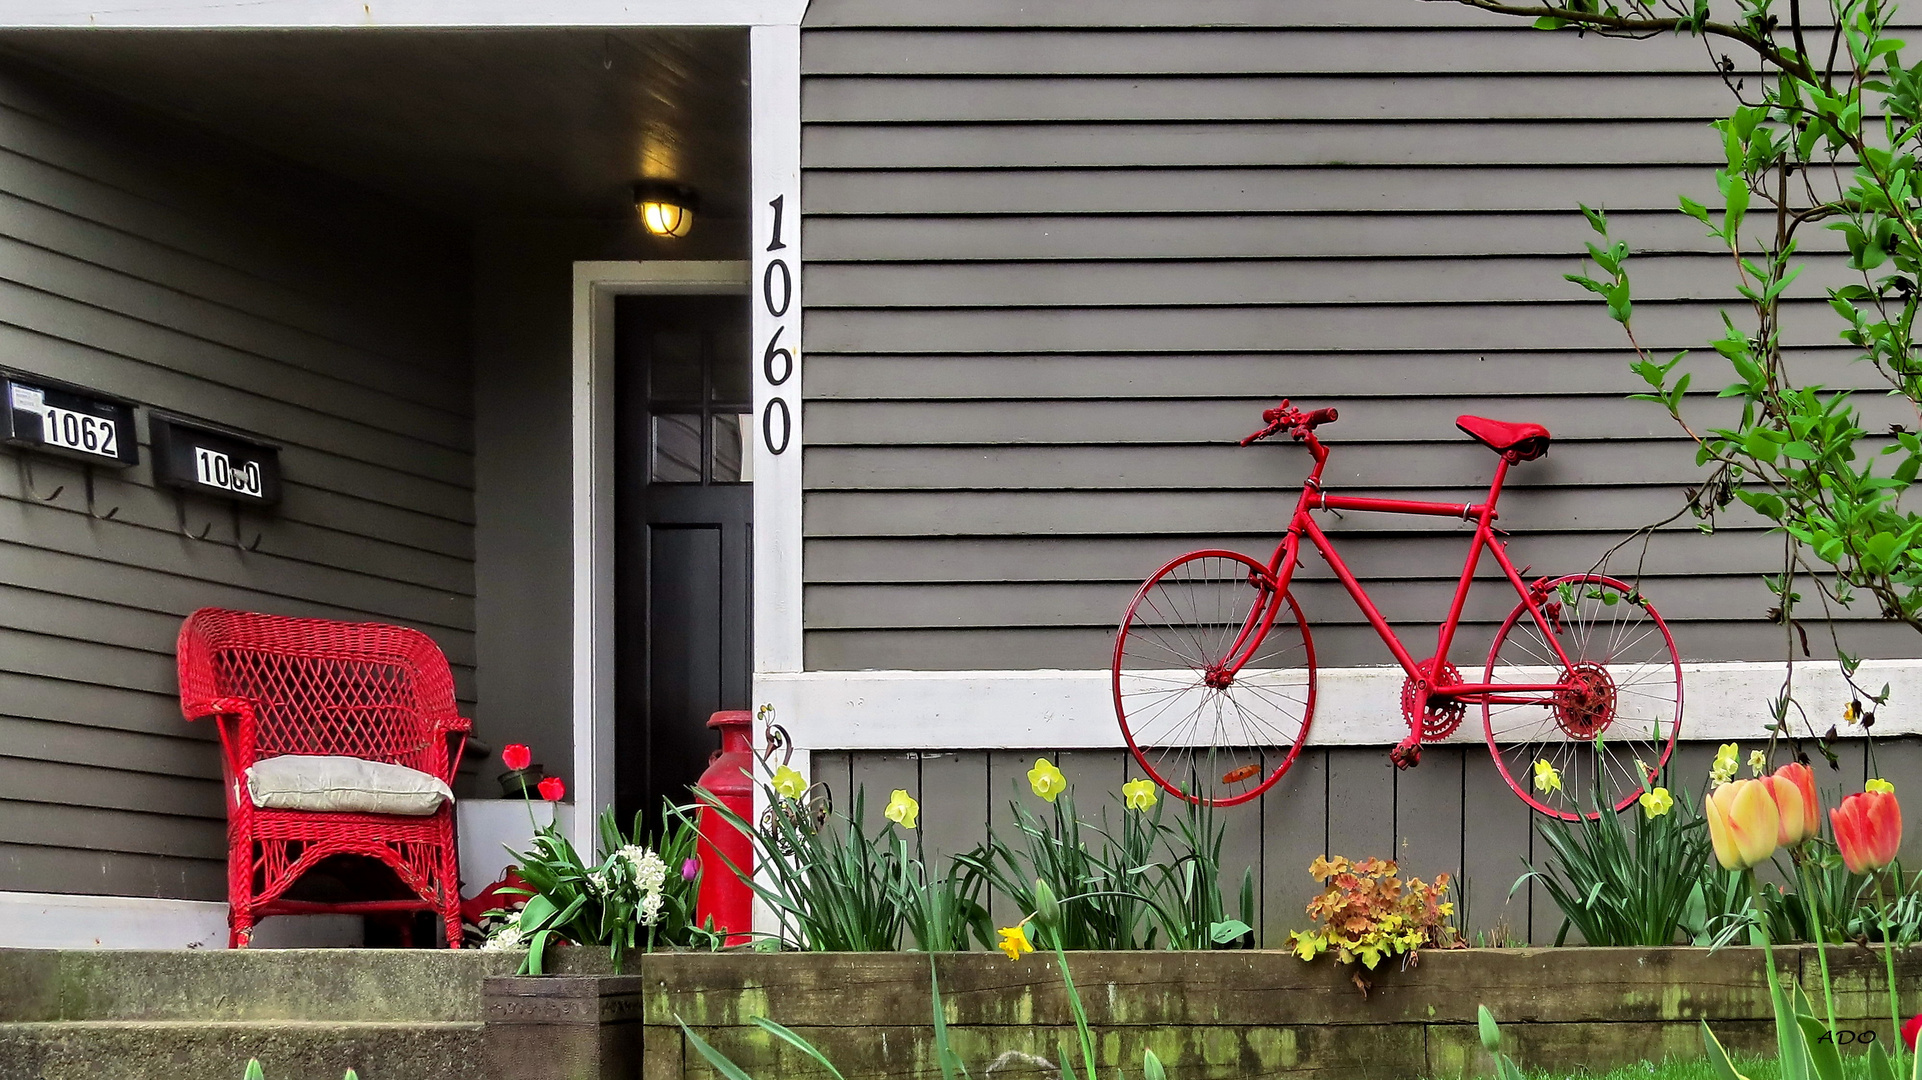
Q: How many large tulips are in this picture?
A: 3